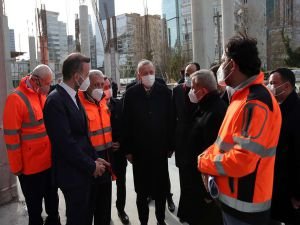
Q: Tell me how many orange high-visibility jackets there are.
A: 3